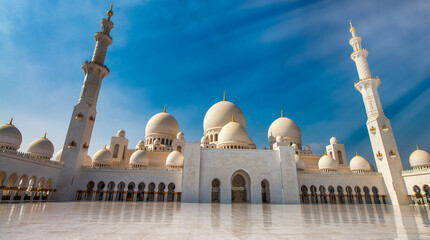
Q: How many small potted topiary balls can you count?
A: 0